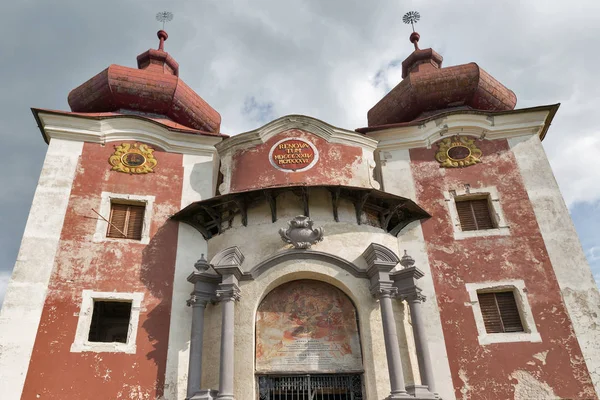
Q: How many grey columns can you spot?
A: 4